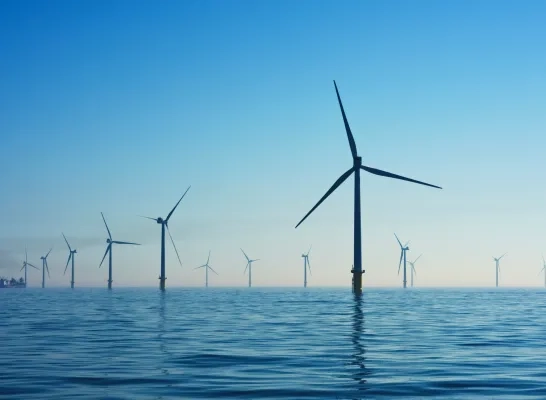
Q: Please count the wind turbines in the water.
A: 13